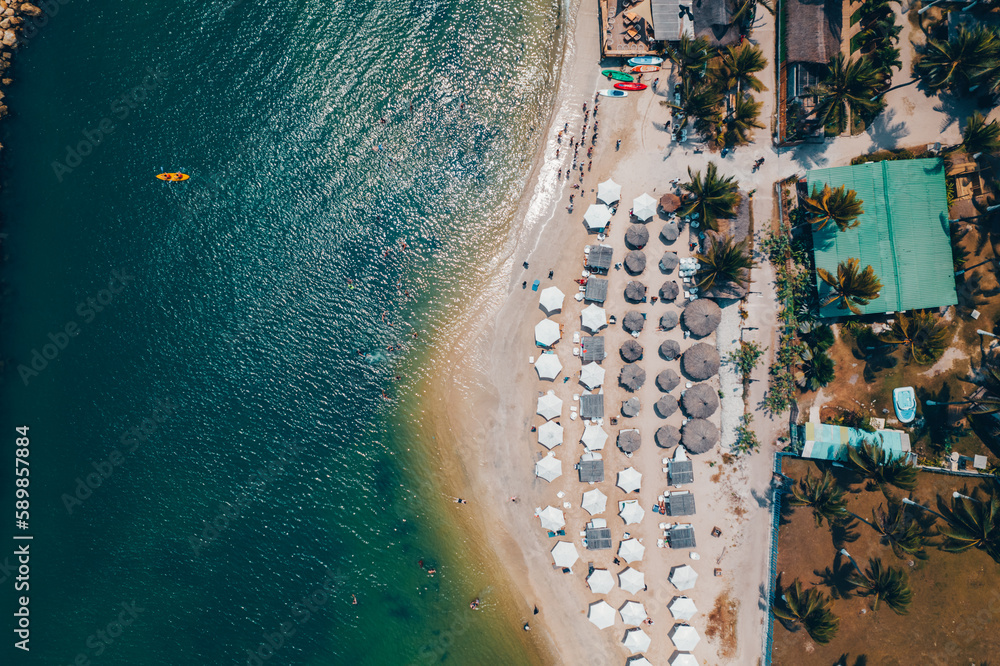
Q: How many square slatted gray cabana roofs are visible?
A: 9